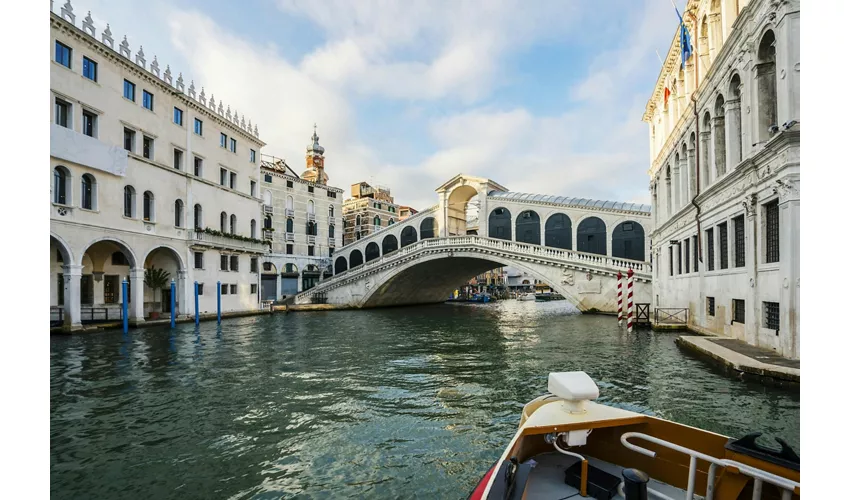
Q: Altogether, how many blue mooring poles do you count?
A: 4